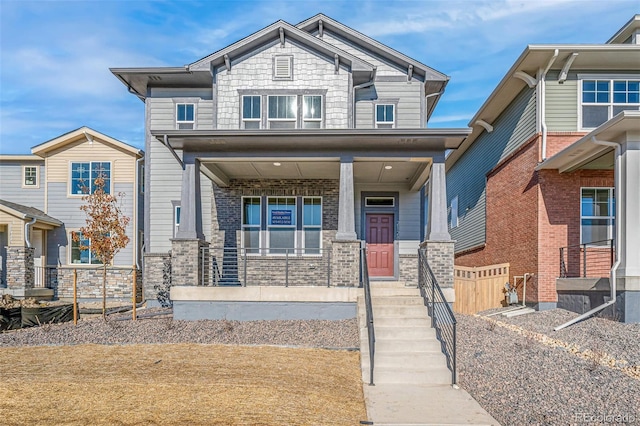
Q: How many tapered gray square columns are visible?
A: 3